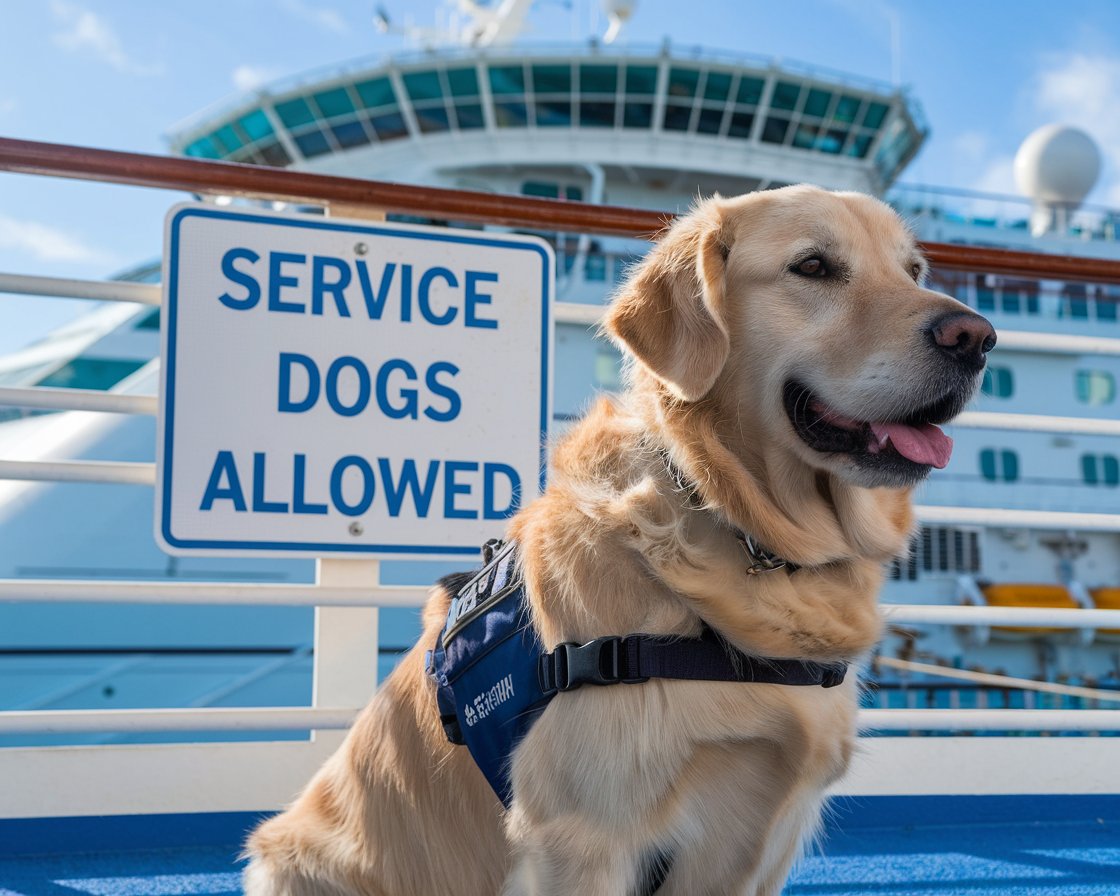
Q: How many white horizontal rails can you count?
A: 5